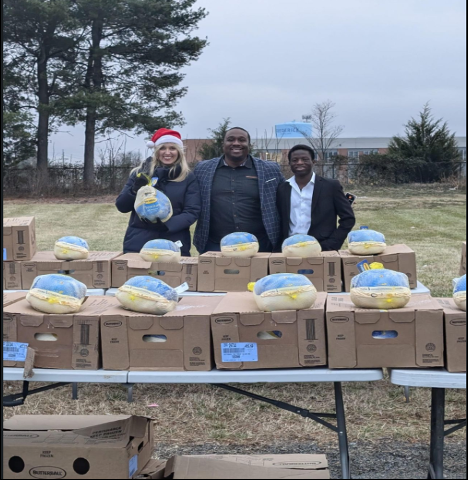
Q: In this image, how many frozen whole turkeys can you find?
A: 11